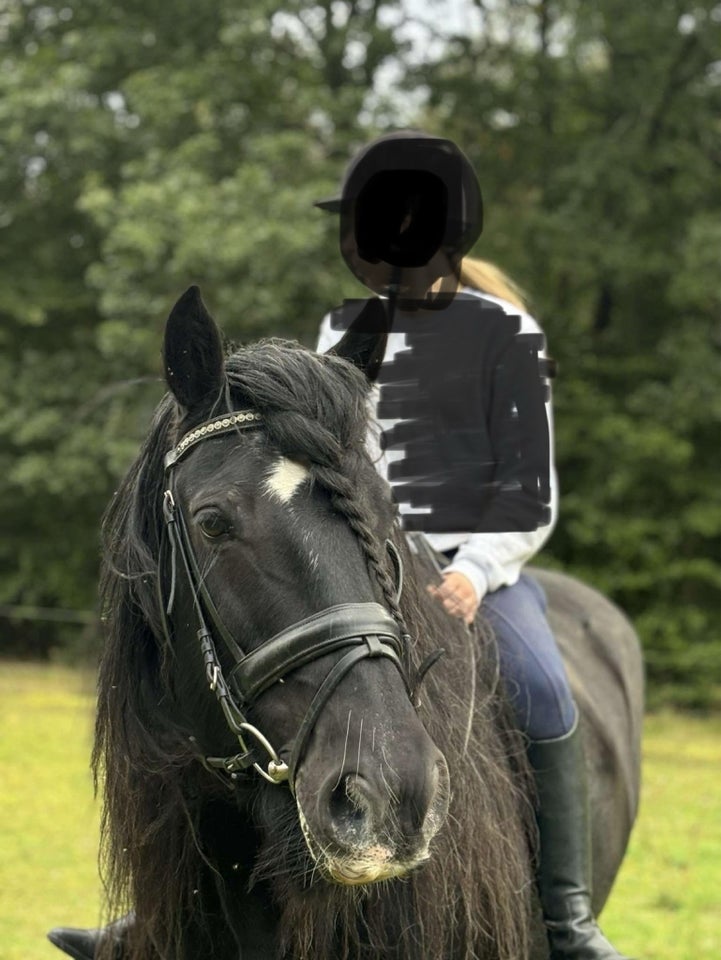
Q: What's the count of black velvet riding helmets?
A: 1